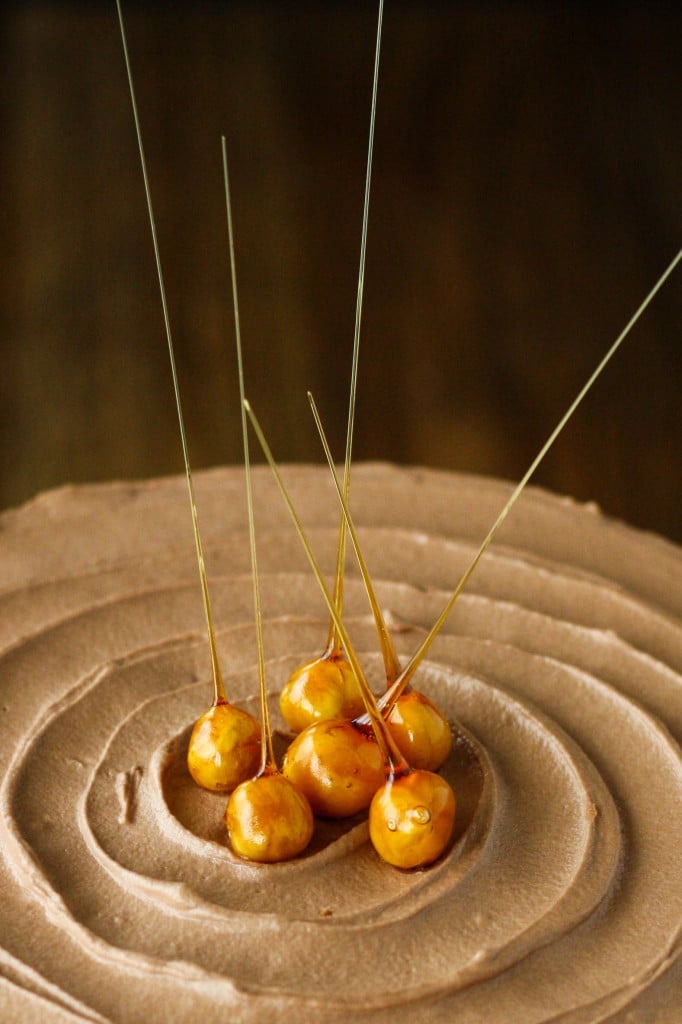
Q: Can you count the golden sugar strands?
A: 6